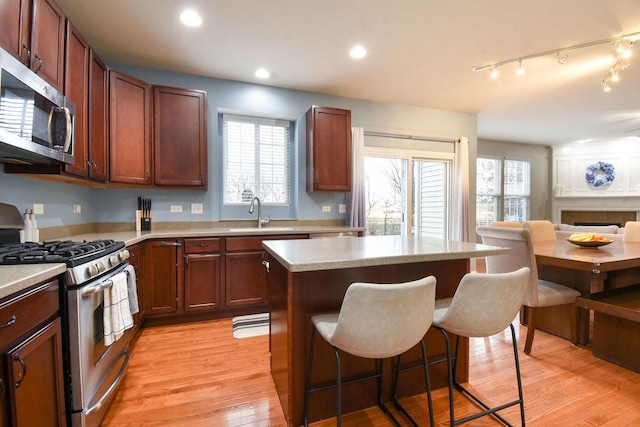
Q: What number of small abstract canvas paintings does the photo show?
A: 0